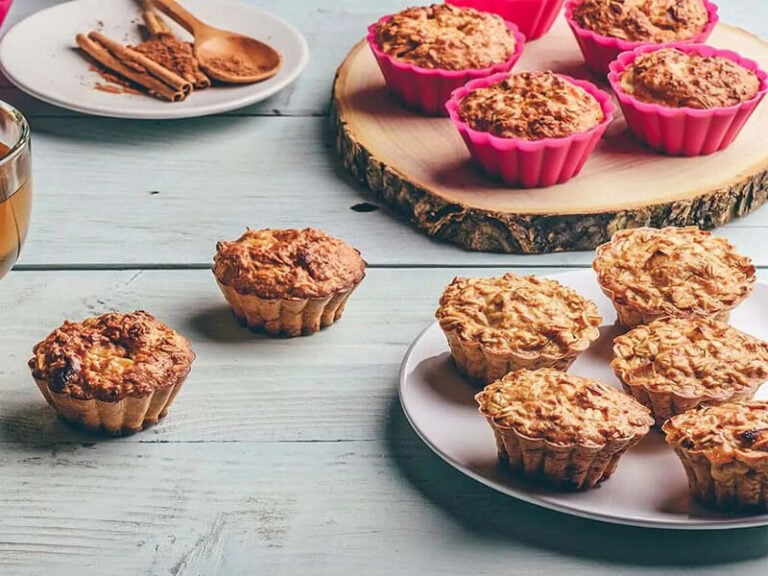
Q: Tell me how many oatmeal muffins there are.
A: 11